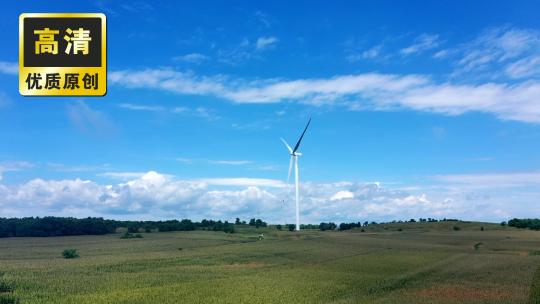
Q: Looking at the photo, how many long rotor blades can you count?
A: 3